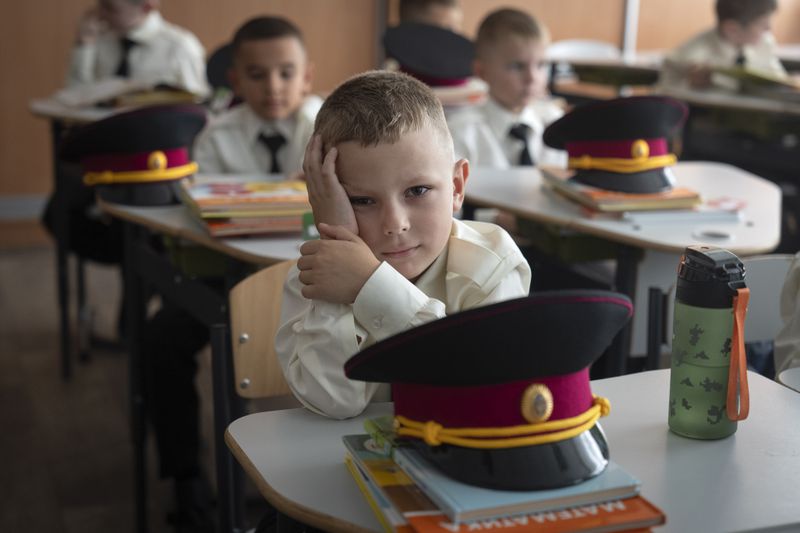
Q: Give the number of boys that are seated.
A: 6